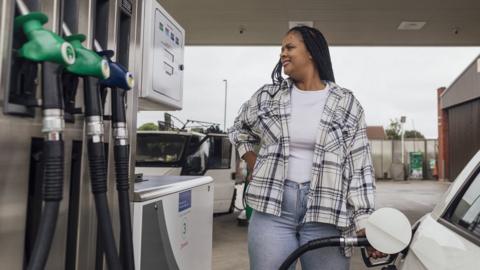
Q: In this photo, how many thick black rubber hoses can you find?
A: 4